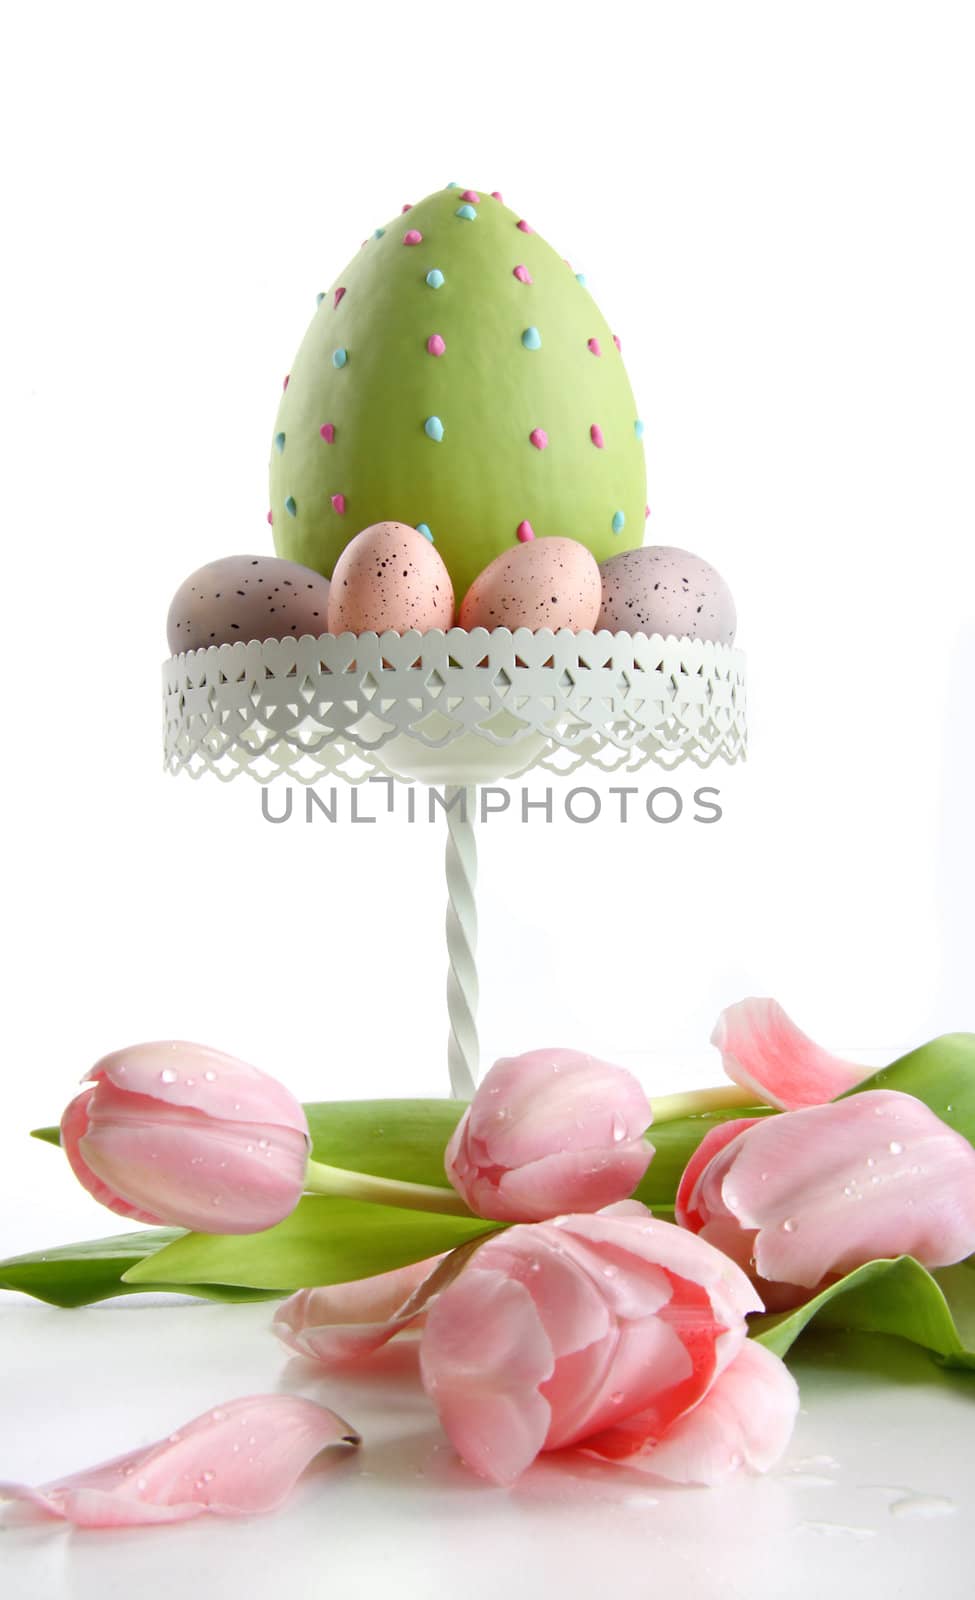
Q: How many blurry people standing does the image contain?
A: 0